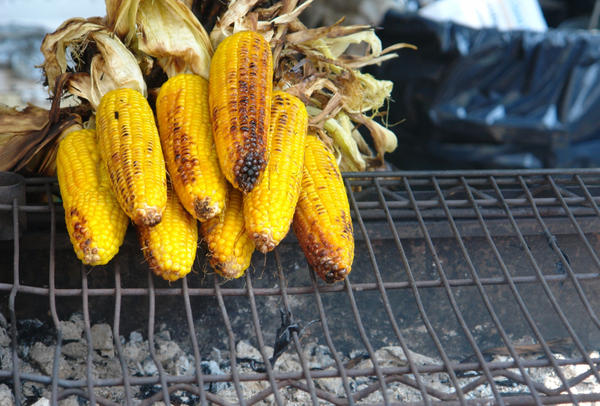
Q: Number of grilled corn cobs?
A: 8